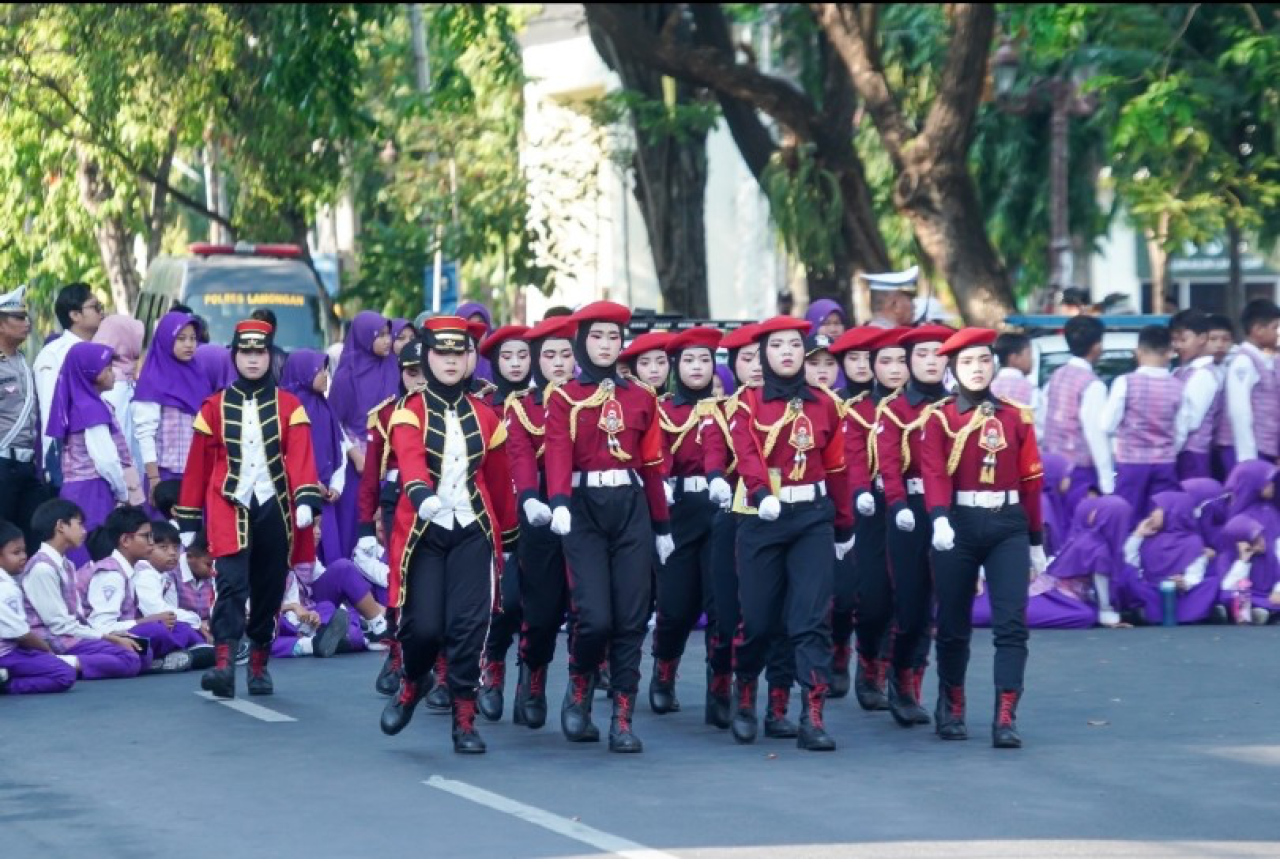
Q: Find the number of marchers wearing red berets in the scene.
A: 12